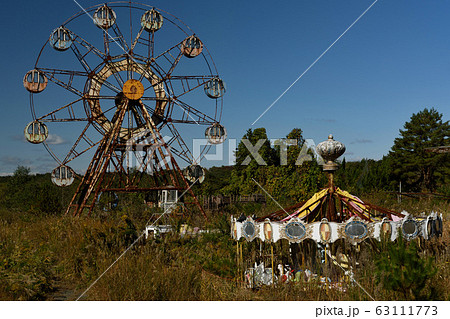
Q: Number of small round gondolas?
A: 10